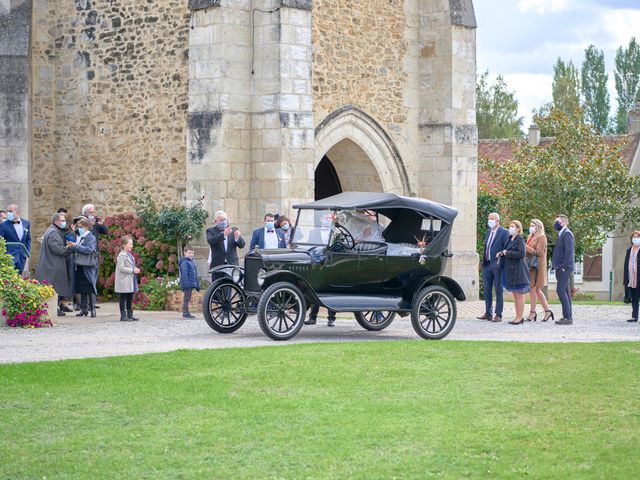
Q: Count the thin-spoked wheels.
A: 4